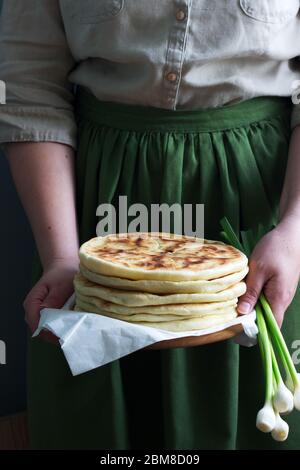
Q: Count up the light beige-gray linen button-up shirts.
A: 1